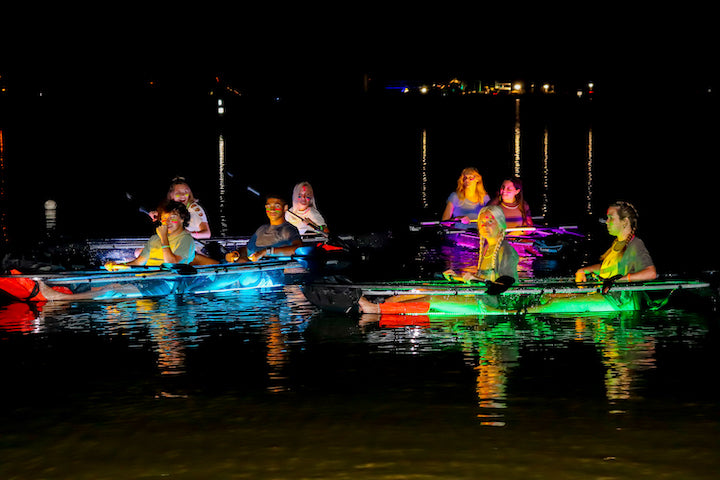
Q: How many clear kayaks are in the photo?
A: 4